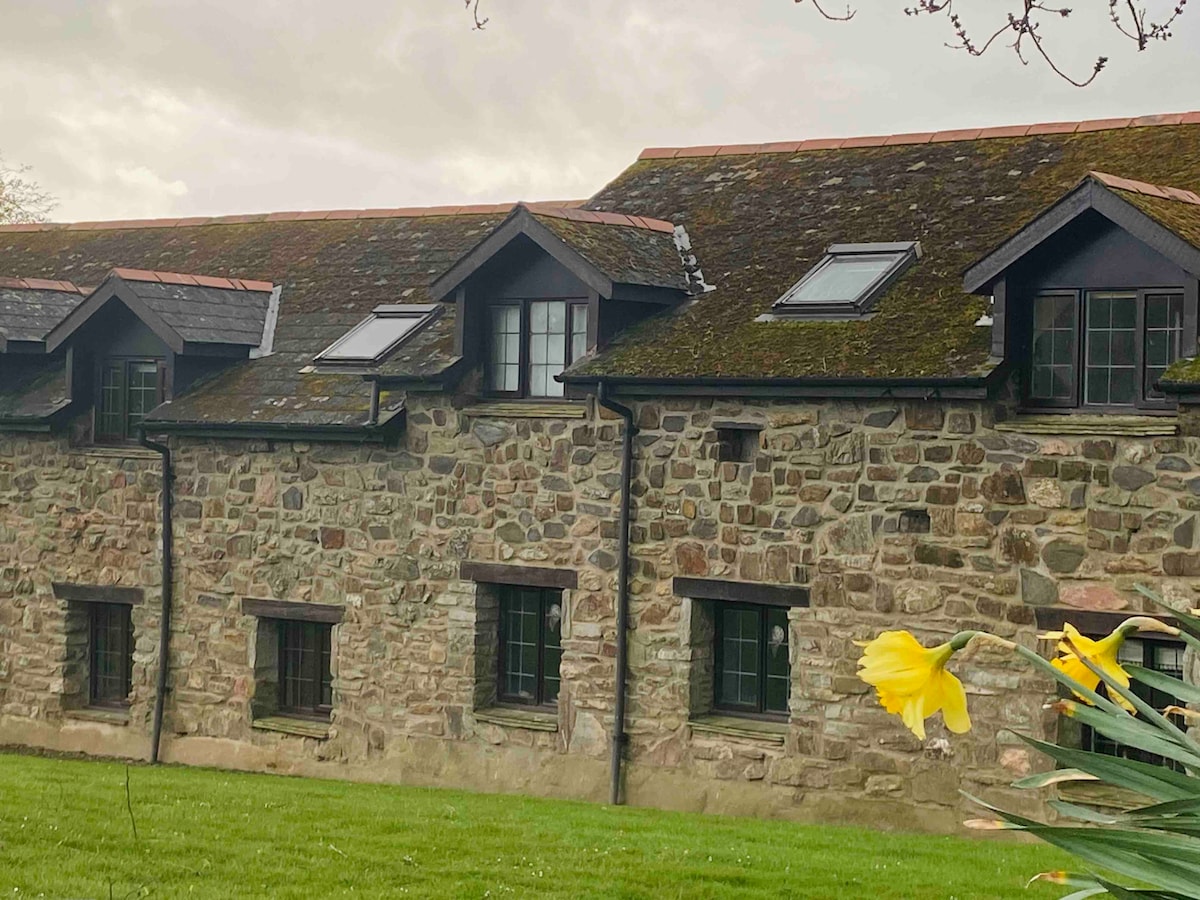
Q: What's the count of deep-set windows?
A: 5